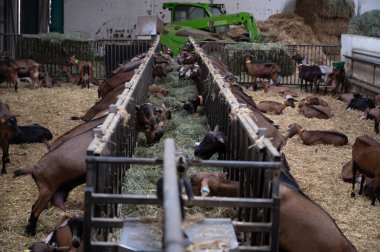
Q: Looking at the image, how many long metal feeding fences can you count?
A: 2